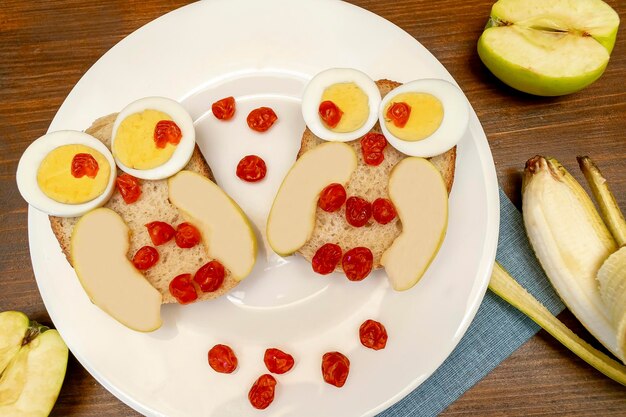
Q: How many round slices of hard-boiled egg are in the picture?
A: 4